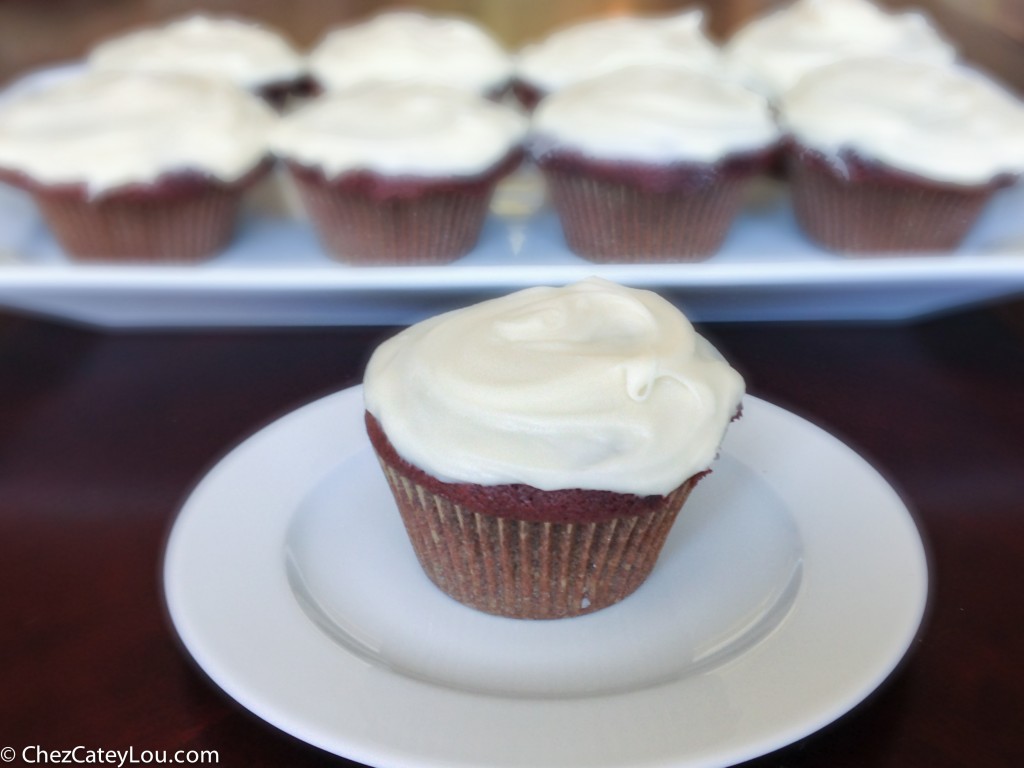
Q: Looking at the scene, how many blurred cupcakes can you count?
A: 8